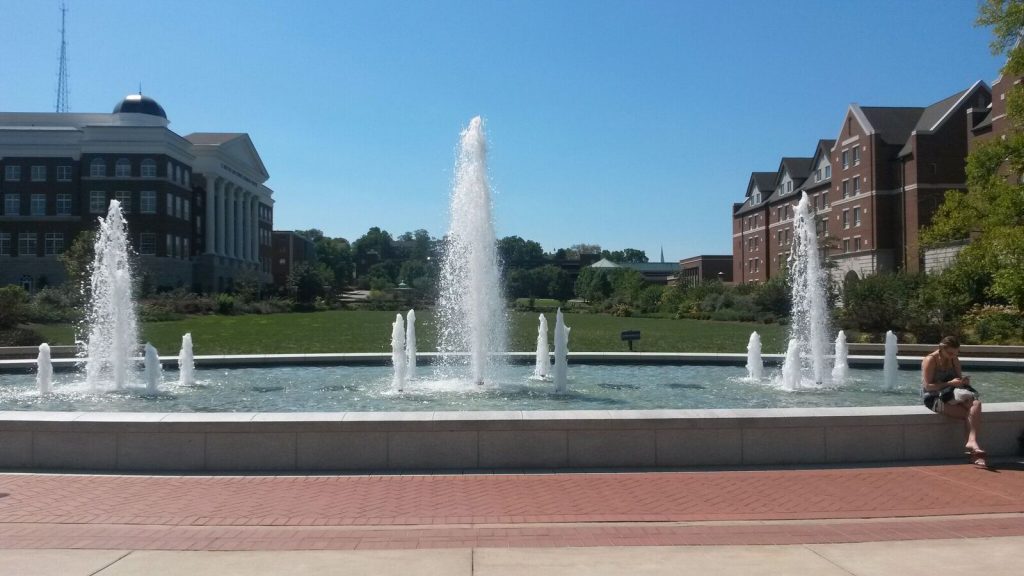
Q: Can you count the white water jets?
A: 14